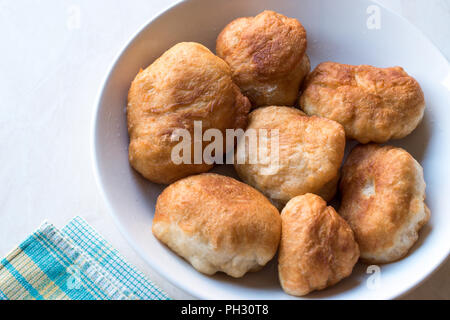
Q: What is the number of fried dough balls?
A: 7